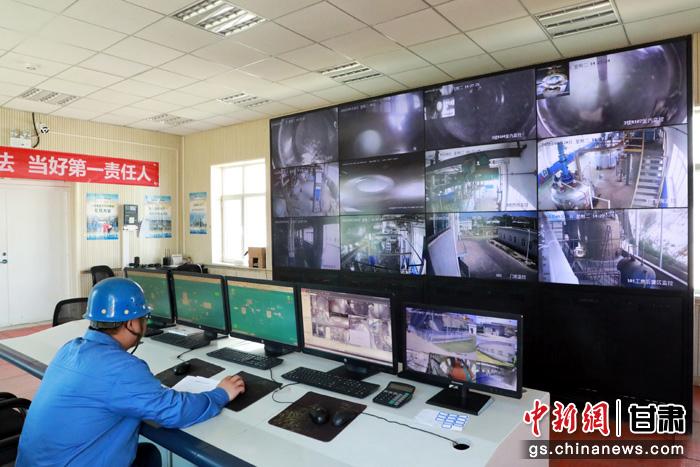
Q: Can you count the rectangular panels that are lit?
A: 12